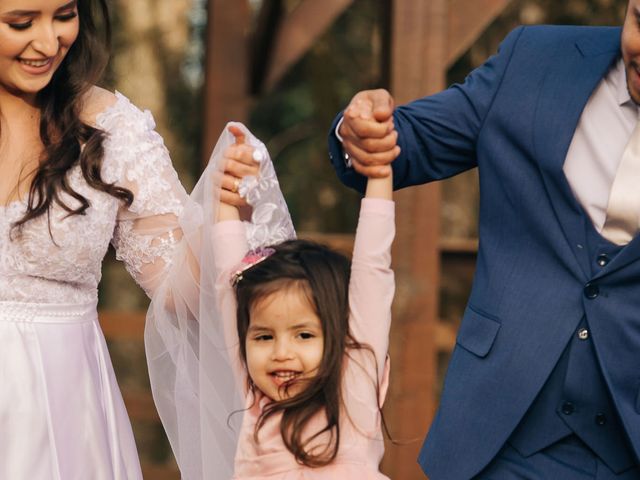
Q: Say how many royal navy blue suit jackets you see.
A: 1